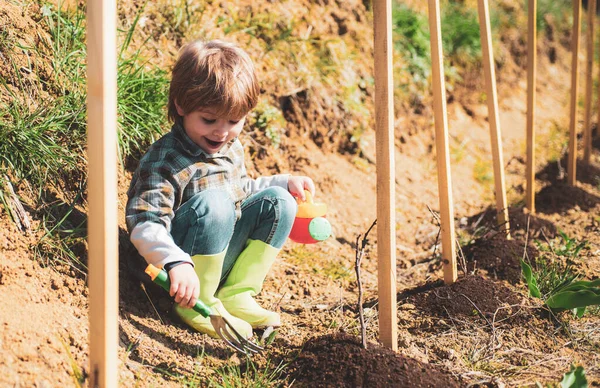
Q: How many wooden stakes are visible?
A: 7